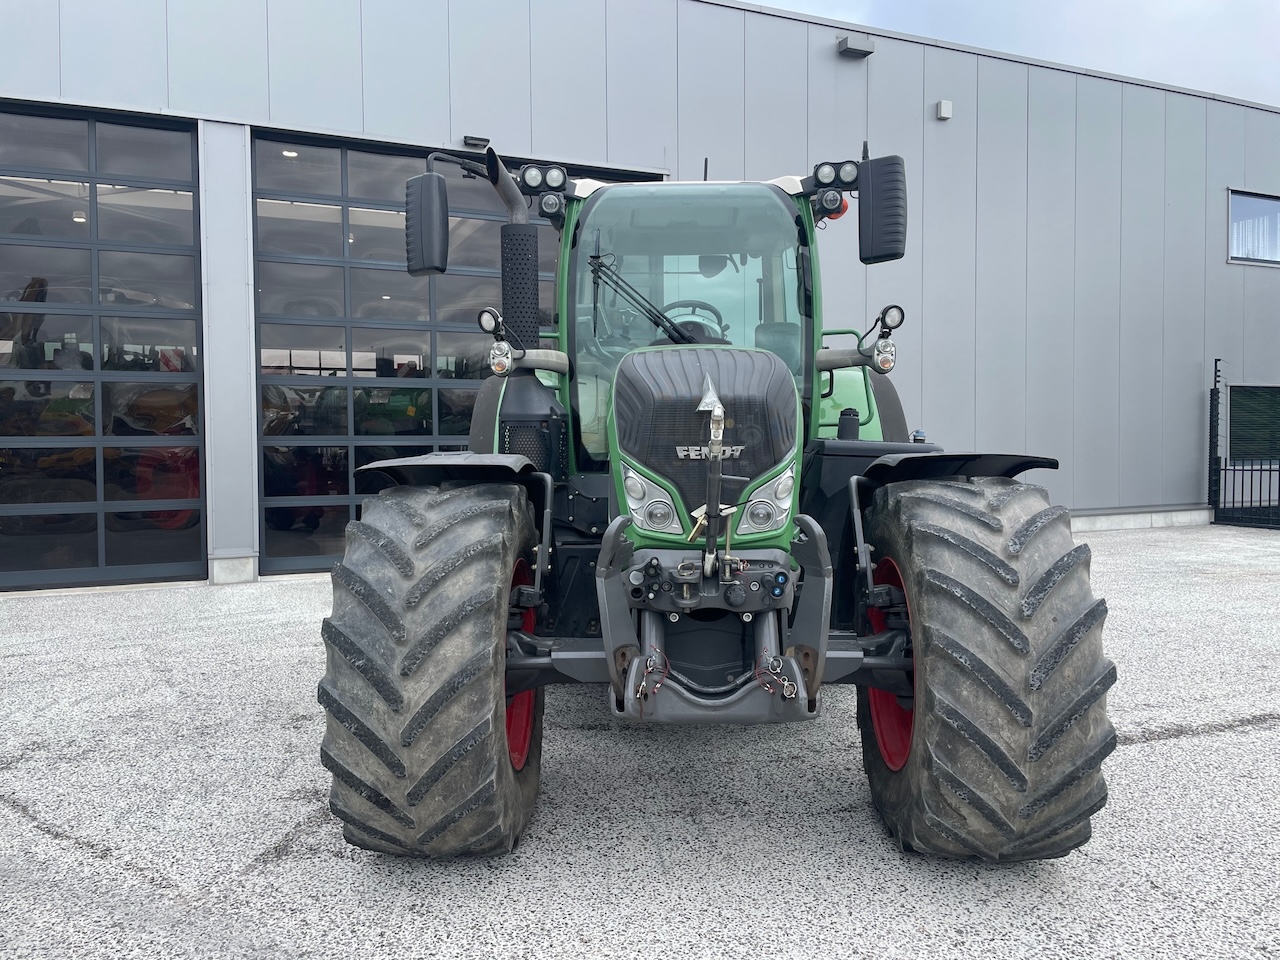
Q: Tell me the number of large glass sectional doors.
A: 2